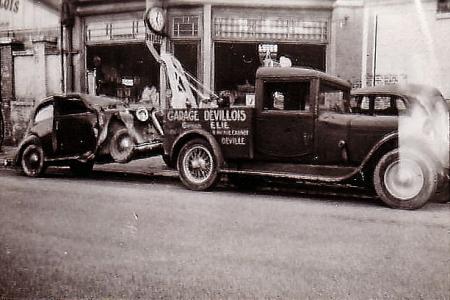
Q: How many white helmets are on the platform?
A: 0